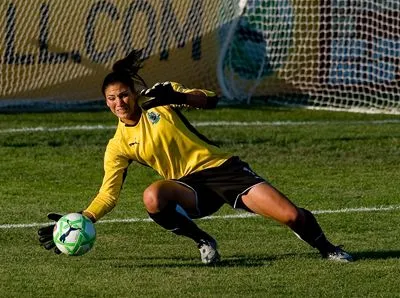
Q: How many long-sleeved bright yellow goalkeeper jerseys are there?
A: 1